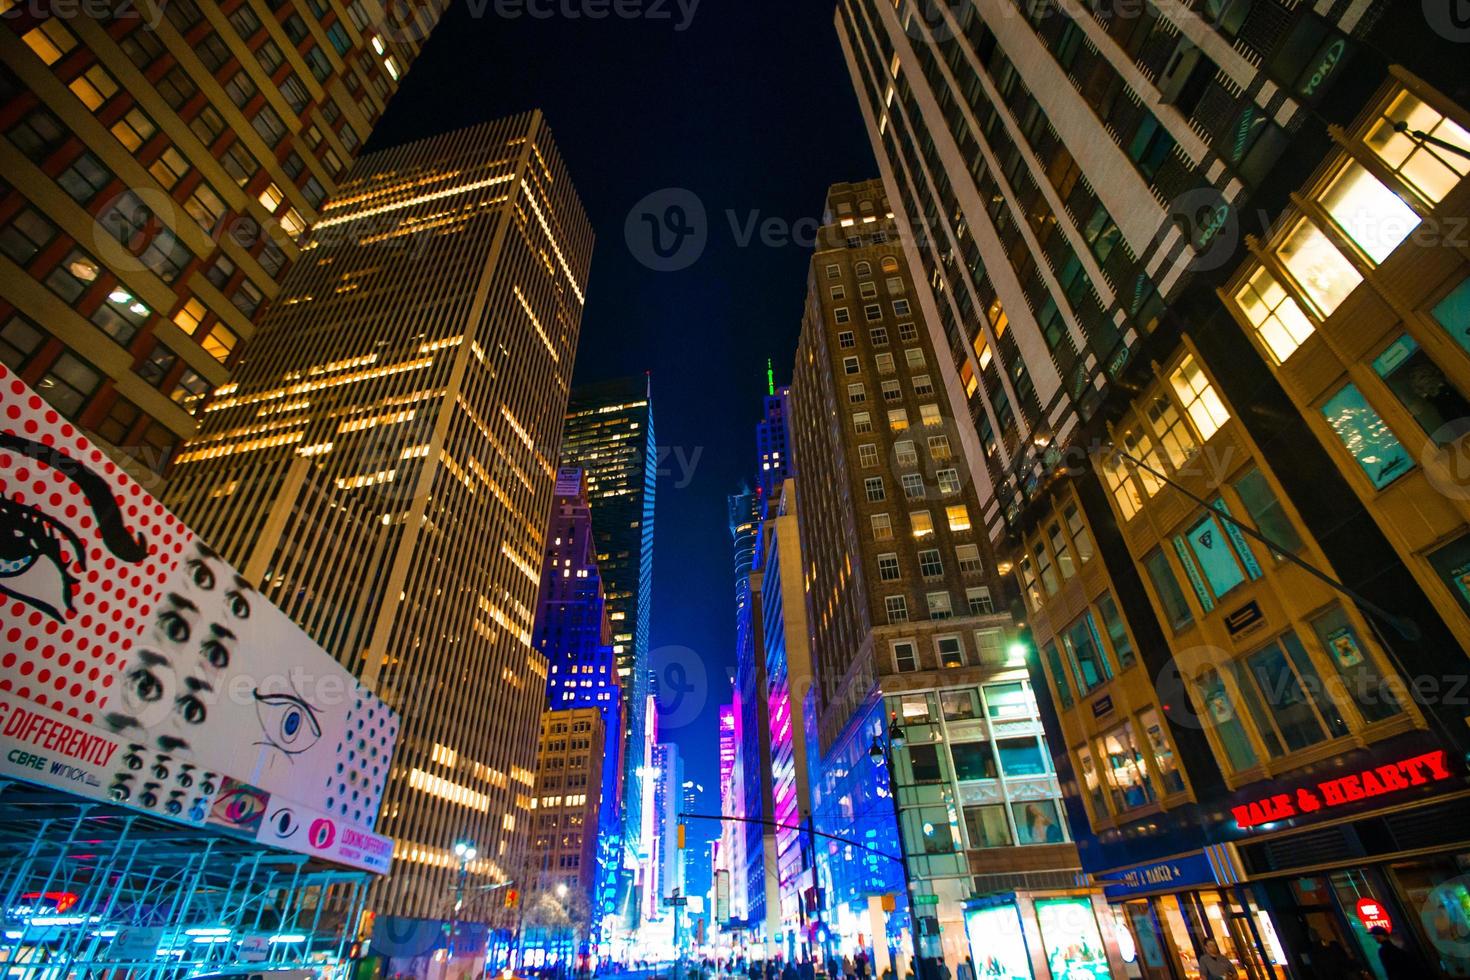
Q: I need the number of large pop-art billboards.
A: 1